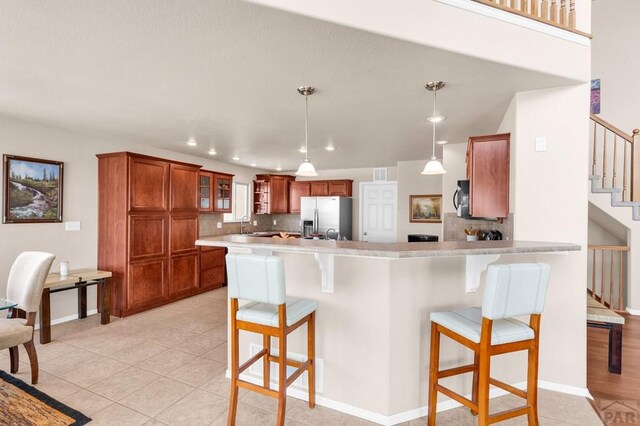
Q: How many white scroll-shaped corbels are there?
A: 2